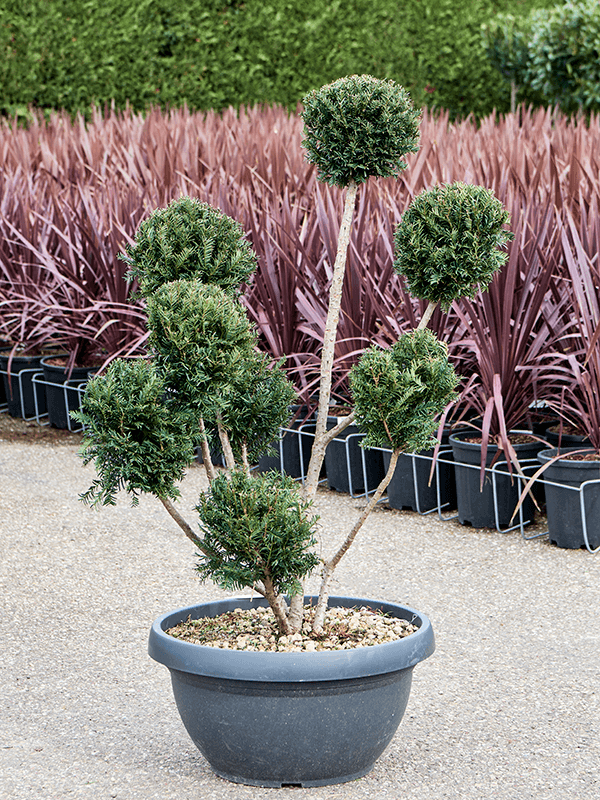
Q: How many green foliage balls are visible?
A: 8